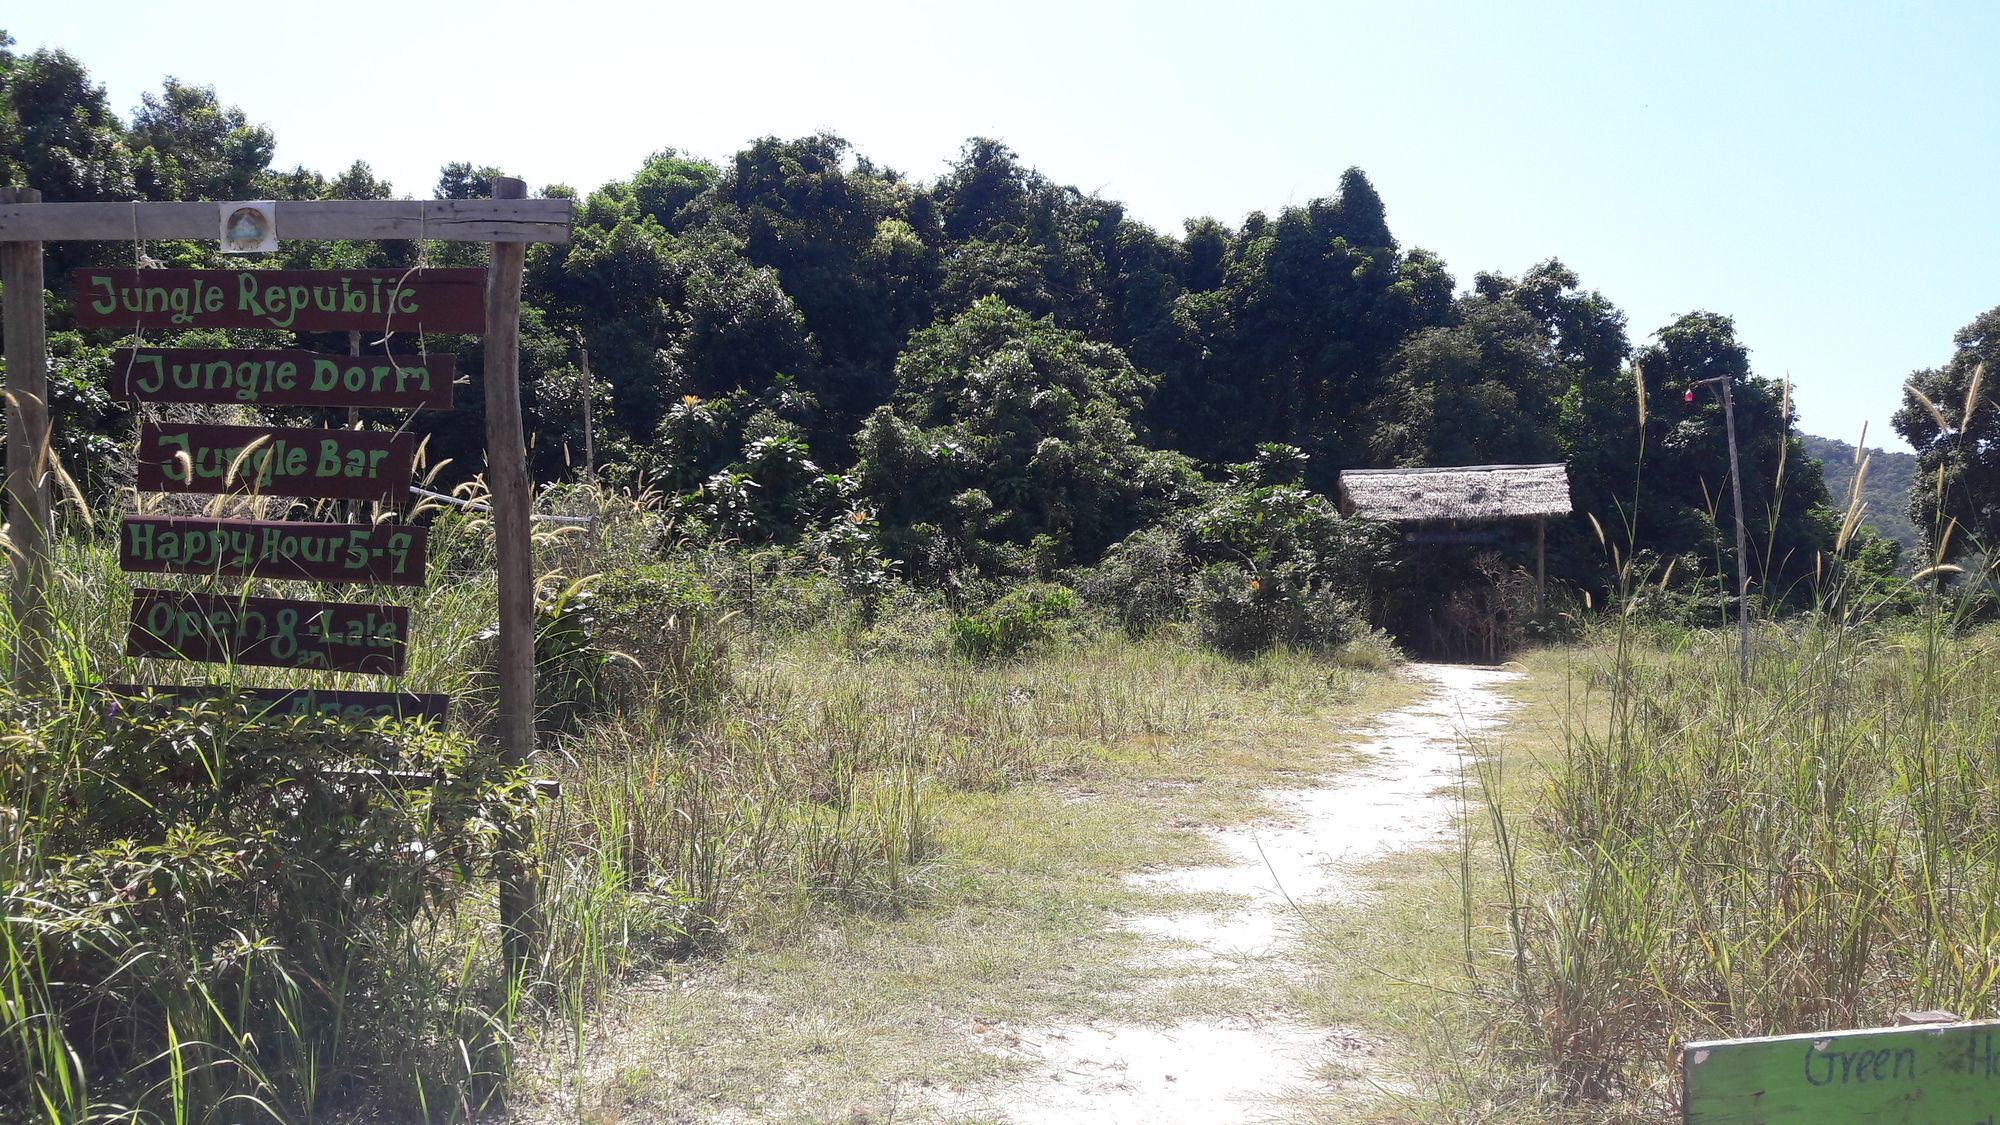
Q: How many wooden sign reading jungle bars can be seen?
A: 1